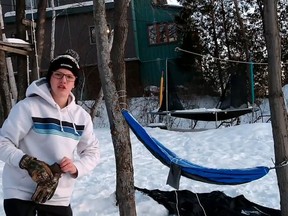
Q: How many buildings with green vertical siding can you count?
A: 1